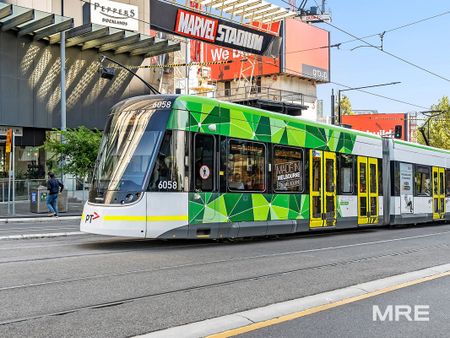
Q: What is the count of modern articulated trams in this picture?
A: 1